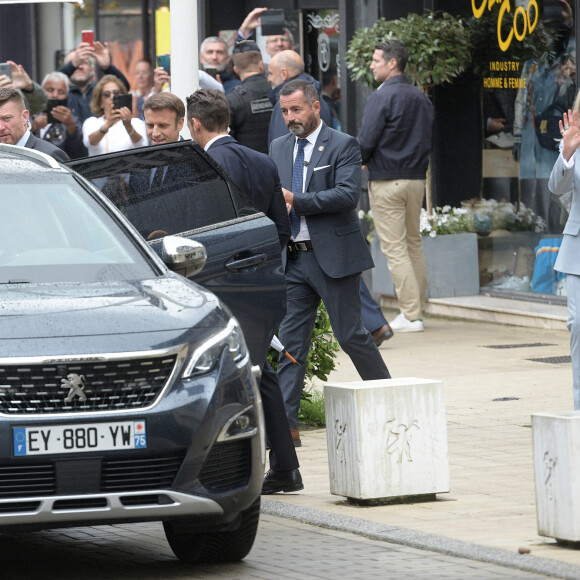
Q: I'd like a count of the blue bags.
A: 1